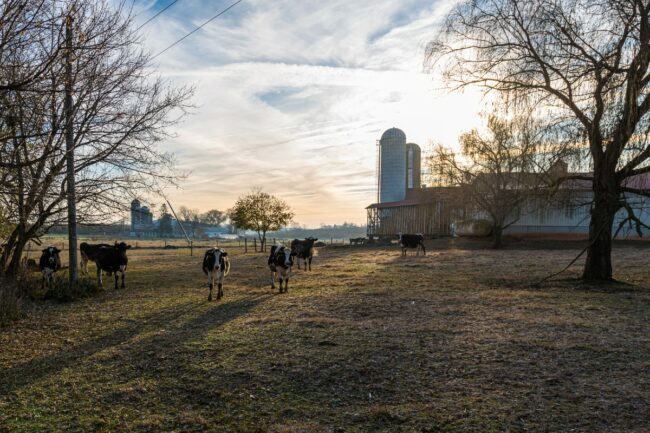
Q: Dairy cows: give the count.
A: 7